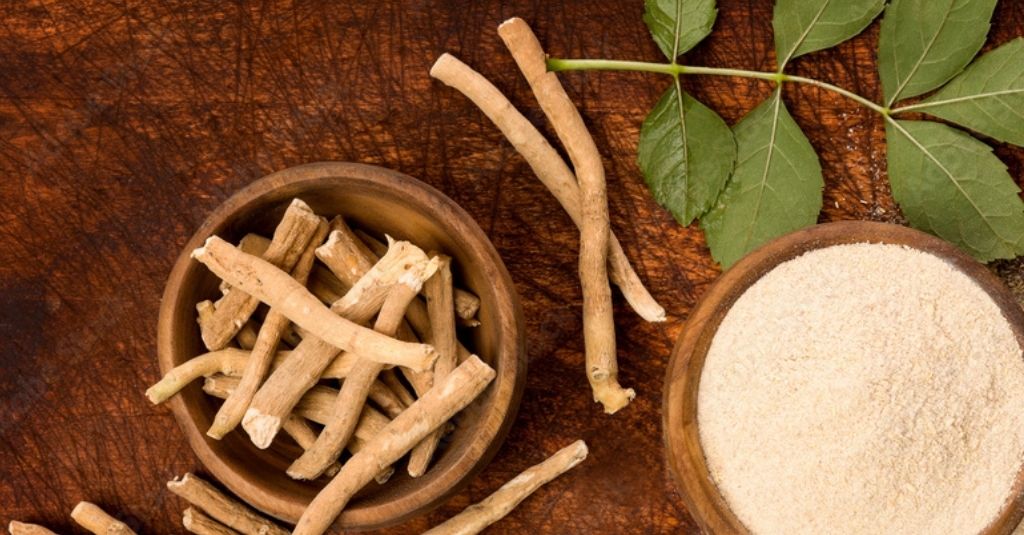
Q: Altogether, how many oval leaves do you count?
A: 7